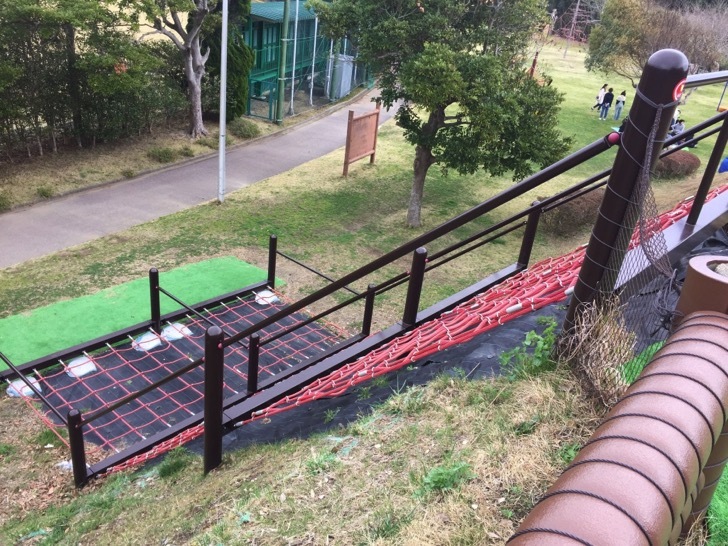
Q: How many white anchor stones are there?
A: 5